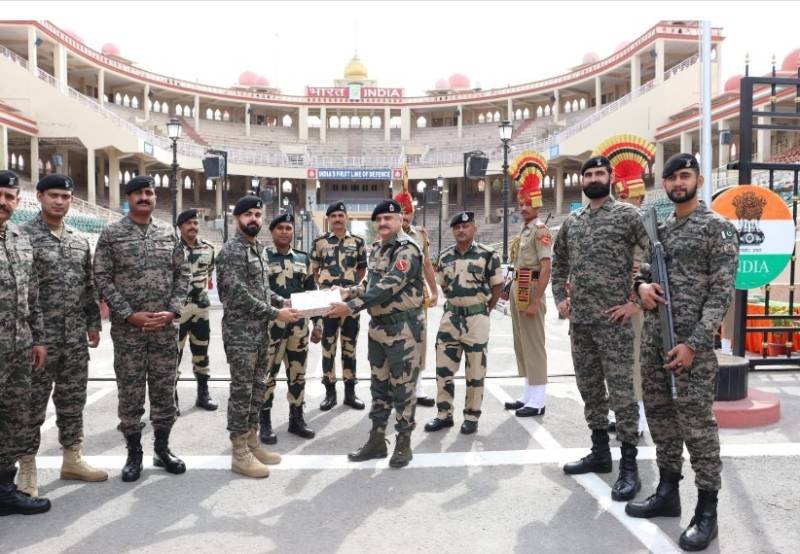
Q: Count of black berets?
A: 11